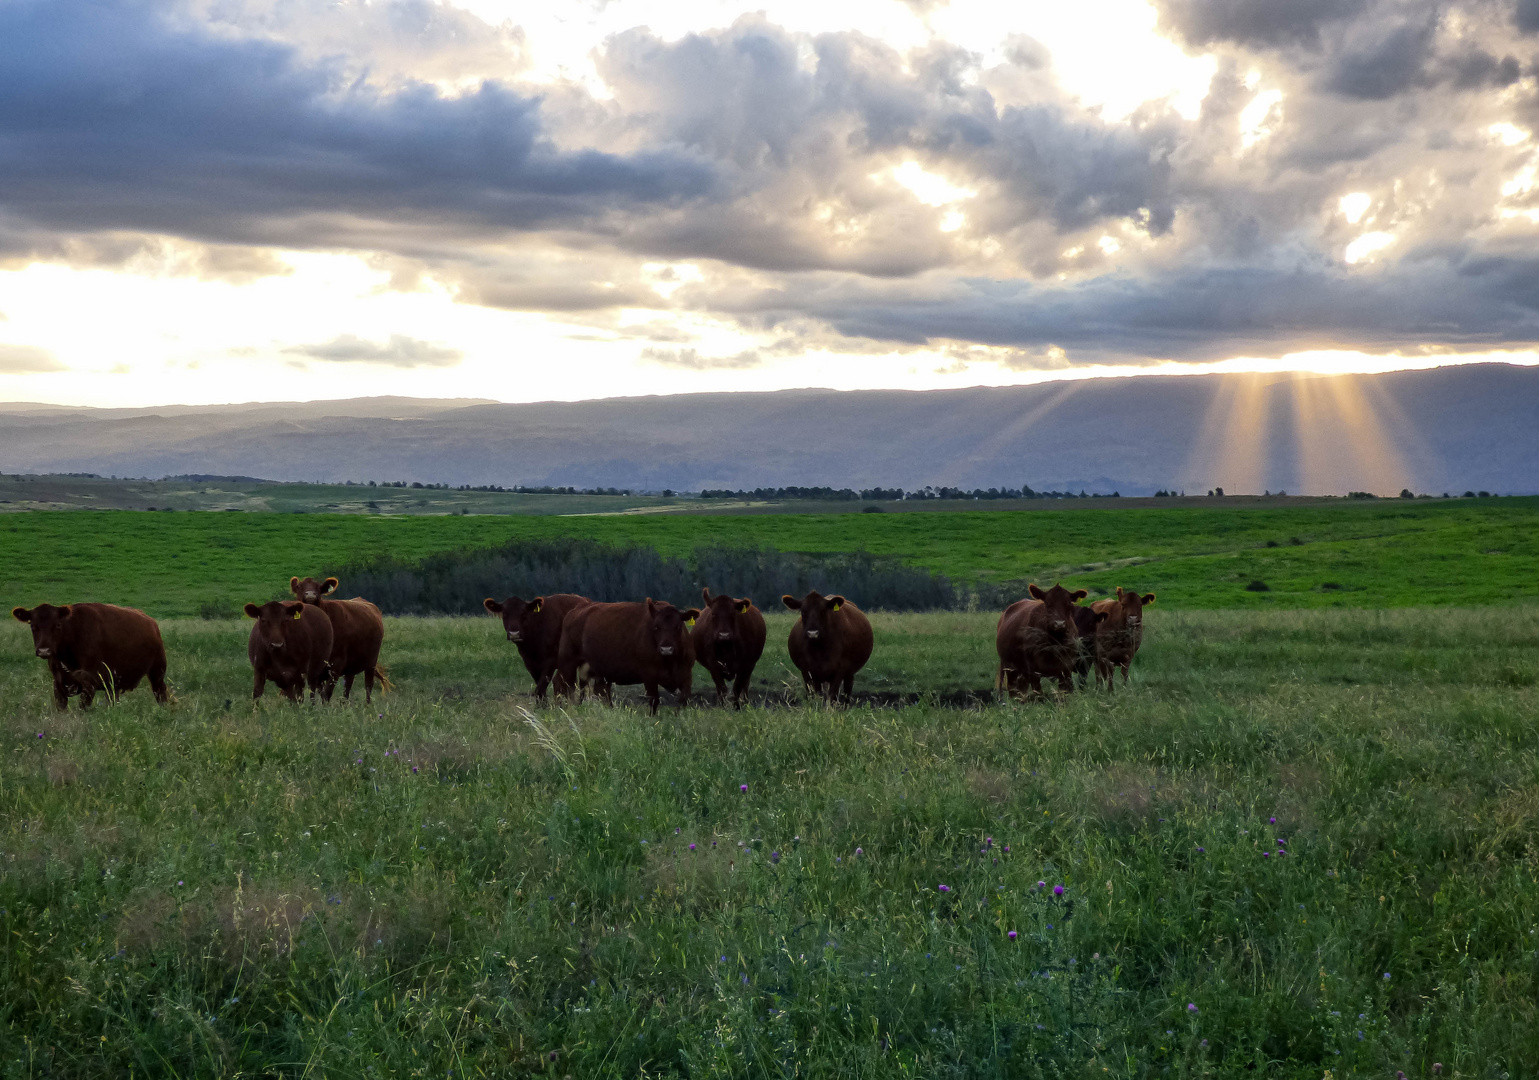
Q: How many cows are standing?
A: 10